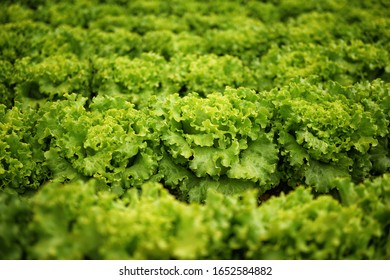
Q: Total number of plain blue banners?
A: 0